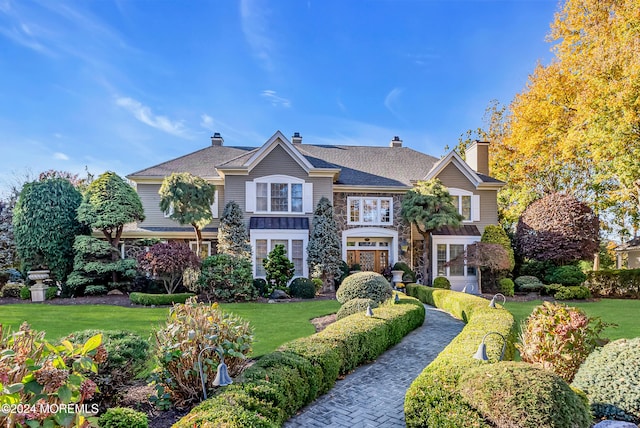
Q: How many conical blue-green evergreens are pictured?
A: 2